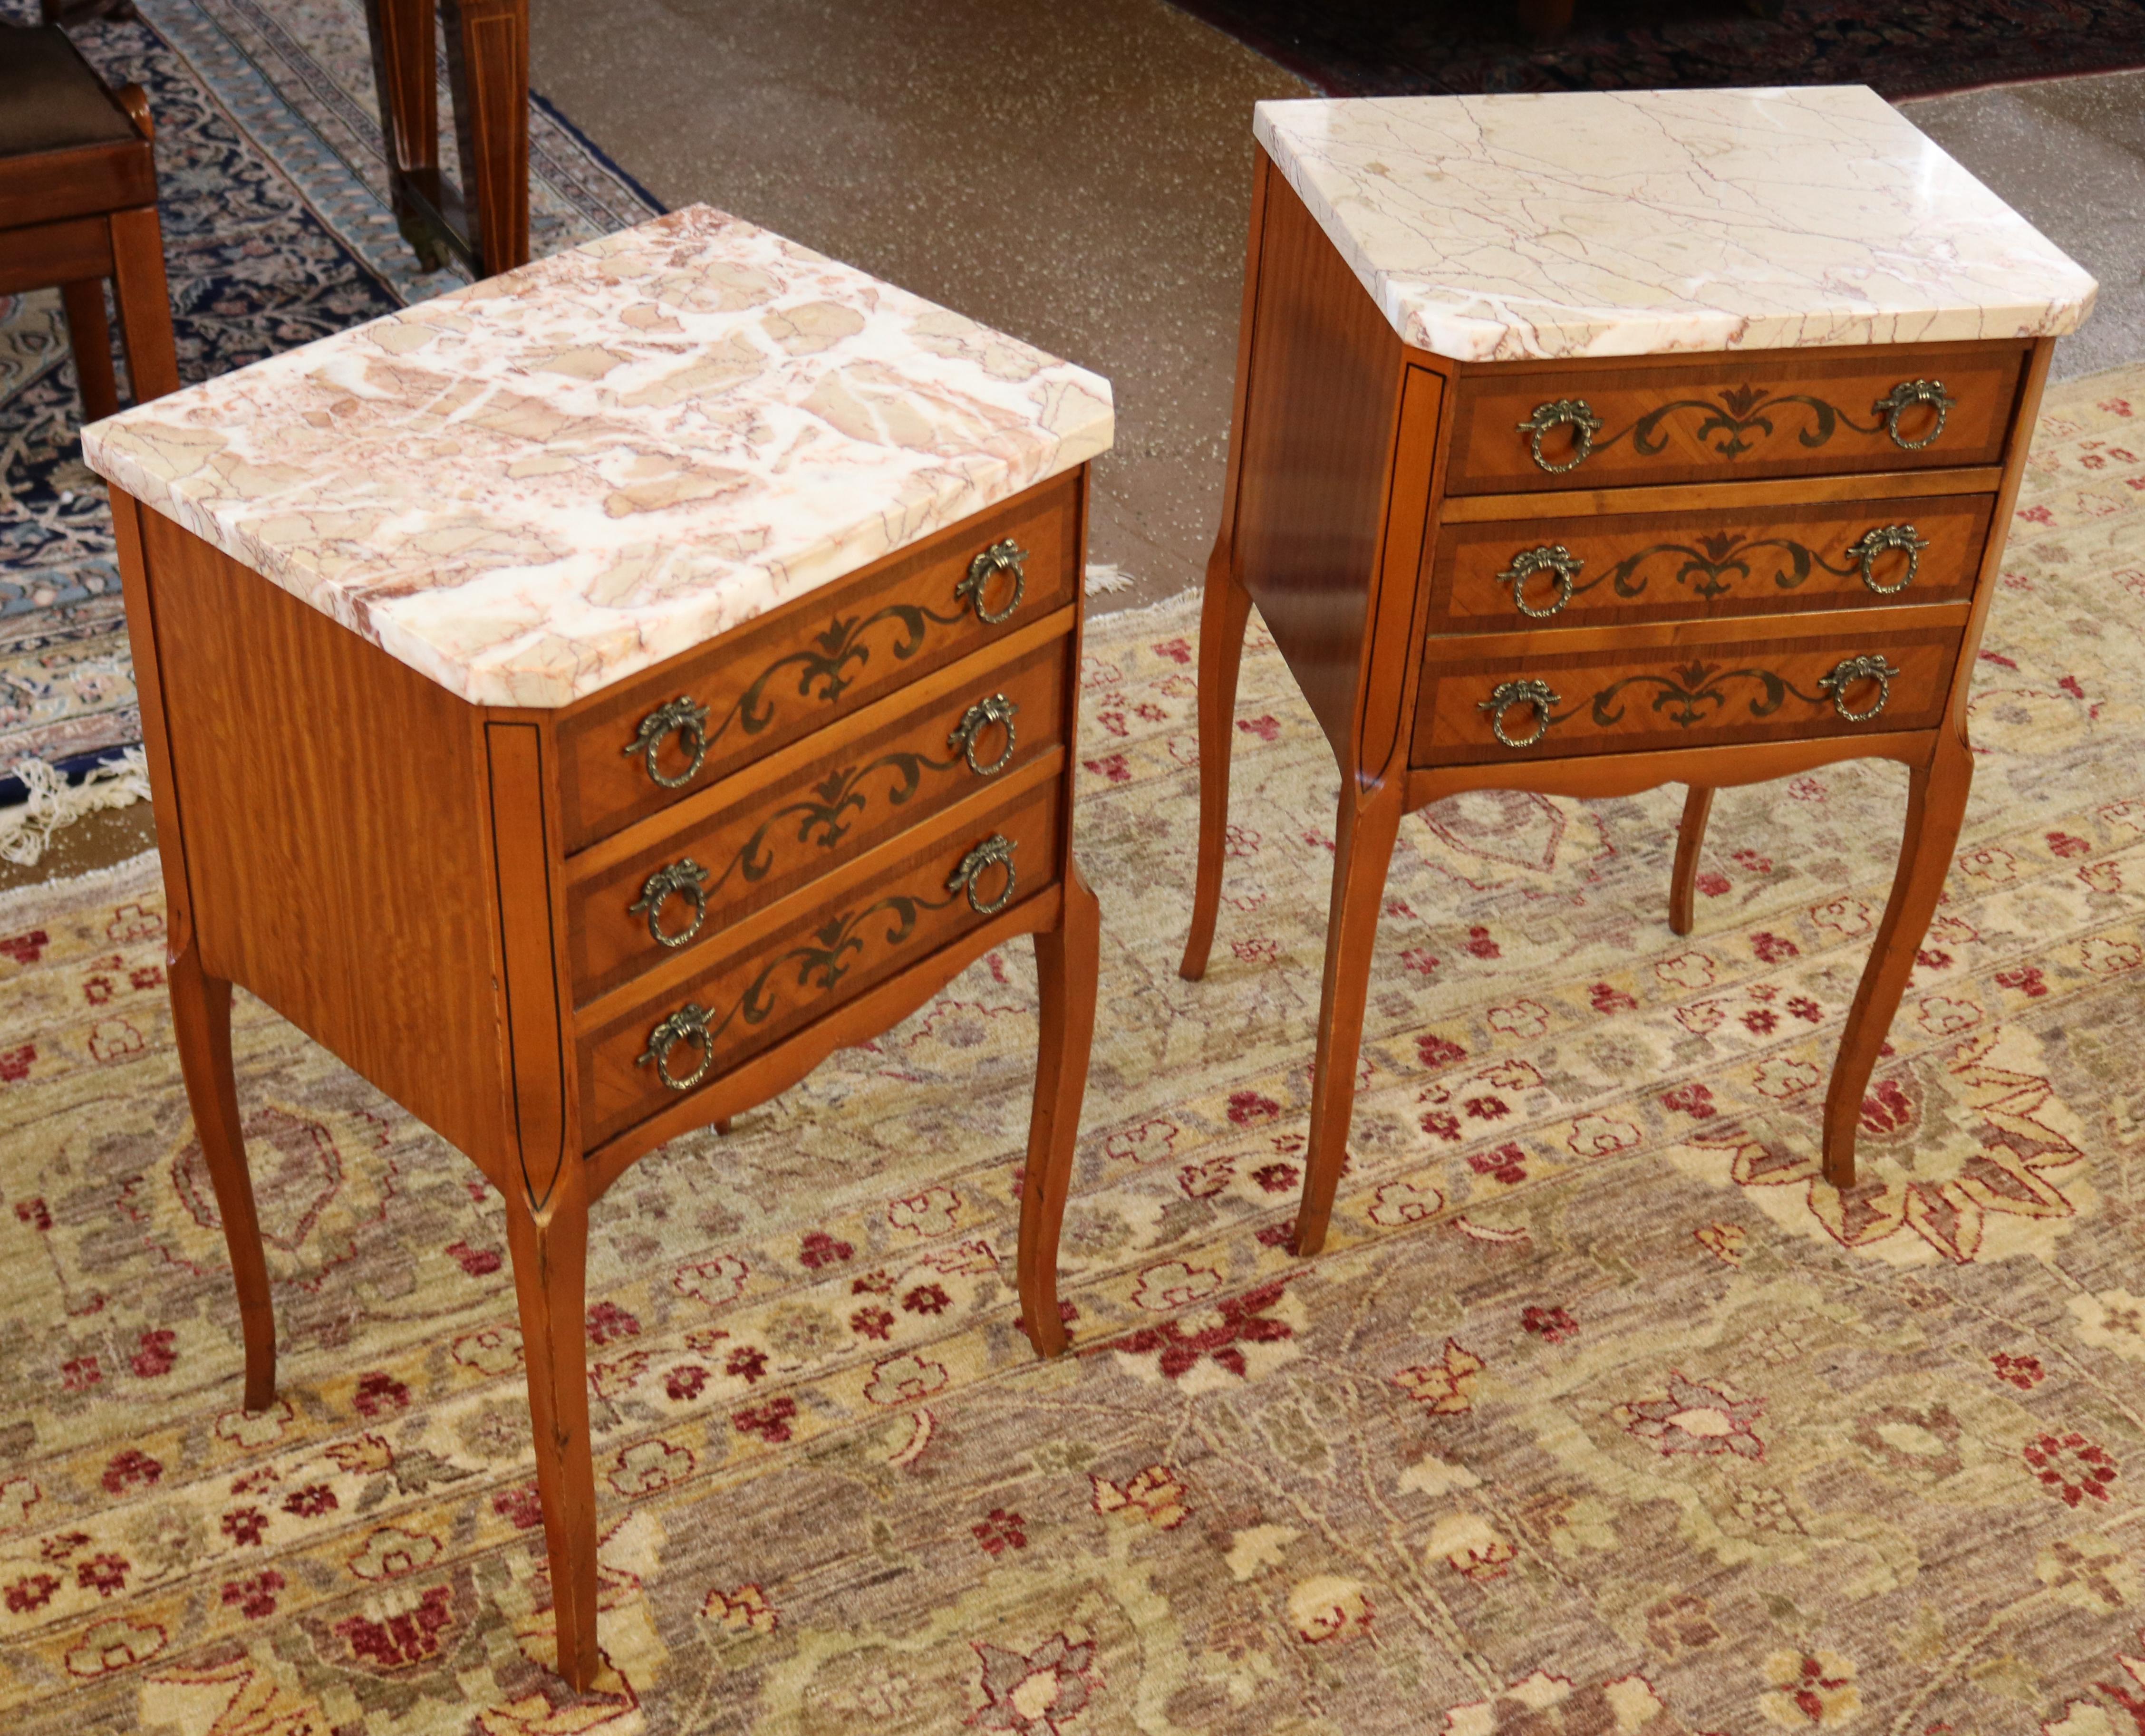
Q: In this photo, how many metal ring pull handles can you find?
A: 12